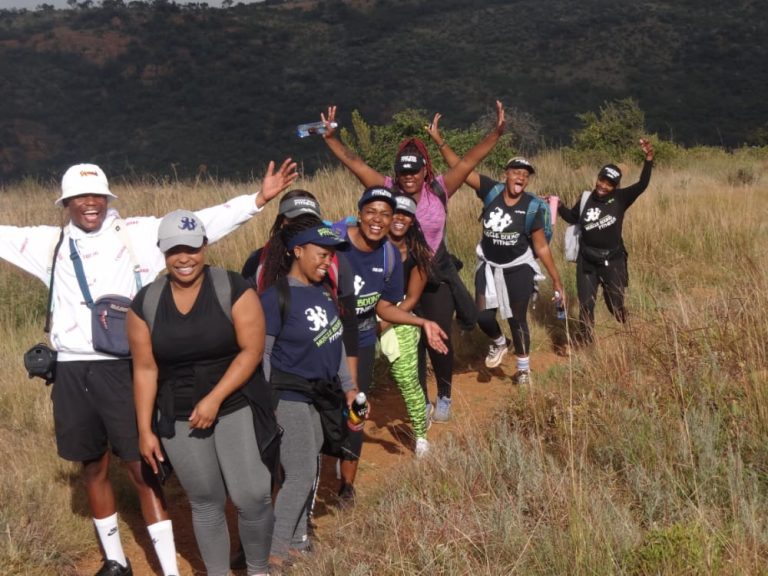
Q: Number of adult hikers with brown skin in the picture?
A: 9